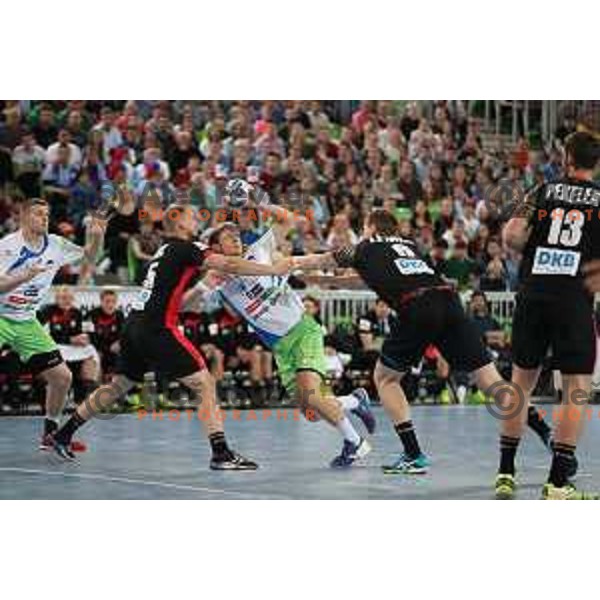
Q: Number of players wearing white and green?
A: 2